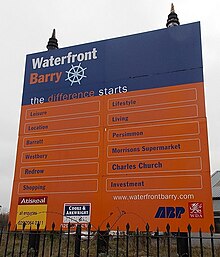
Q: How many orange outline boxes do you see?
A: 12